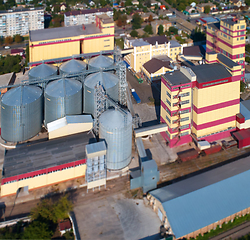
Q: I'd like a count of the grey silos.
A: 7